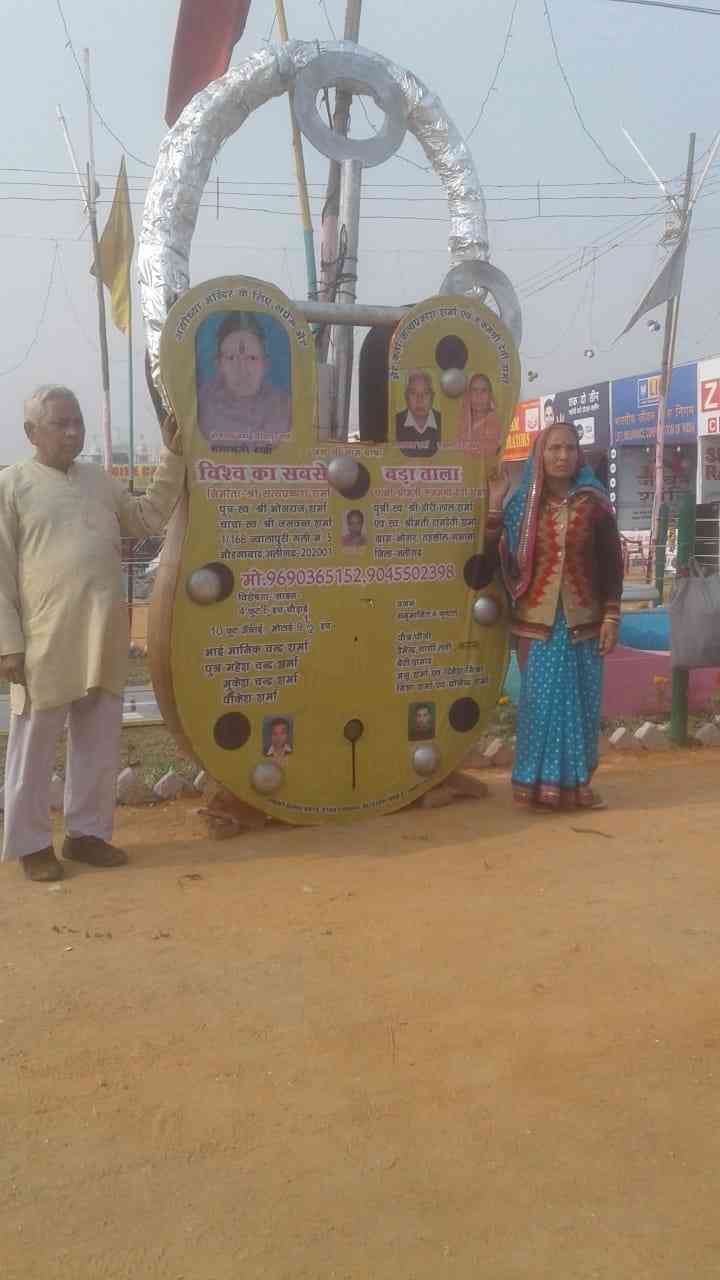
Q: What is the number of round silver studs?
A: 6